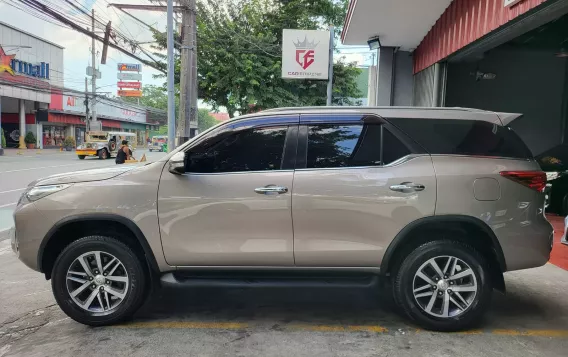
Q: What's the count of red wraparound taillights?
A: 1